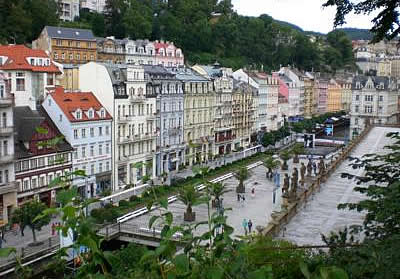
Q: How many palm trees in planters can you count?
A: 6